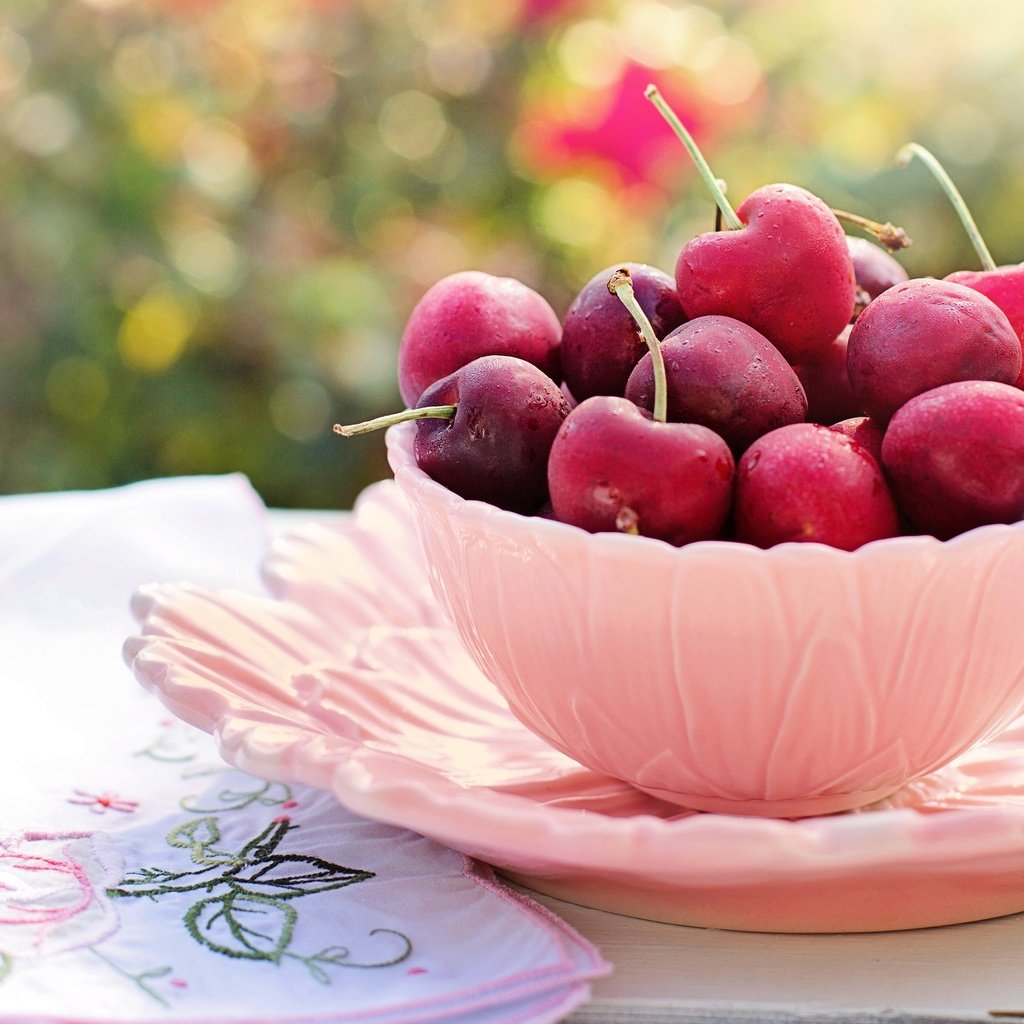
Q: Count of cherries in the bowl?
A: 13